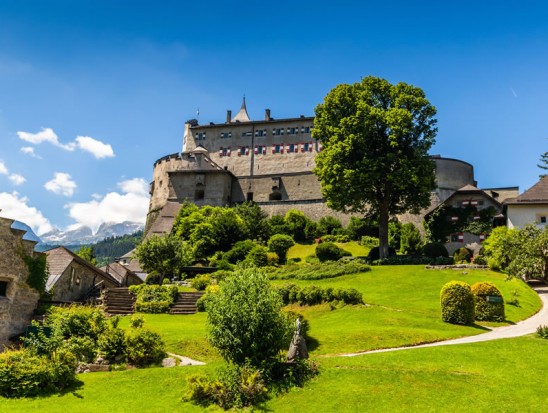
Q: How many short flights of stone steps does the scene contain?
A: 2